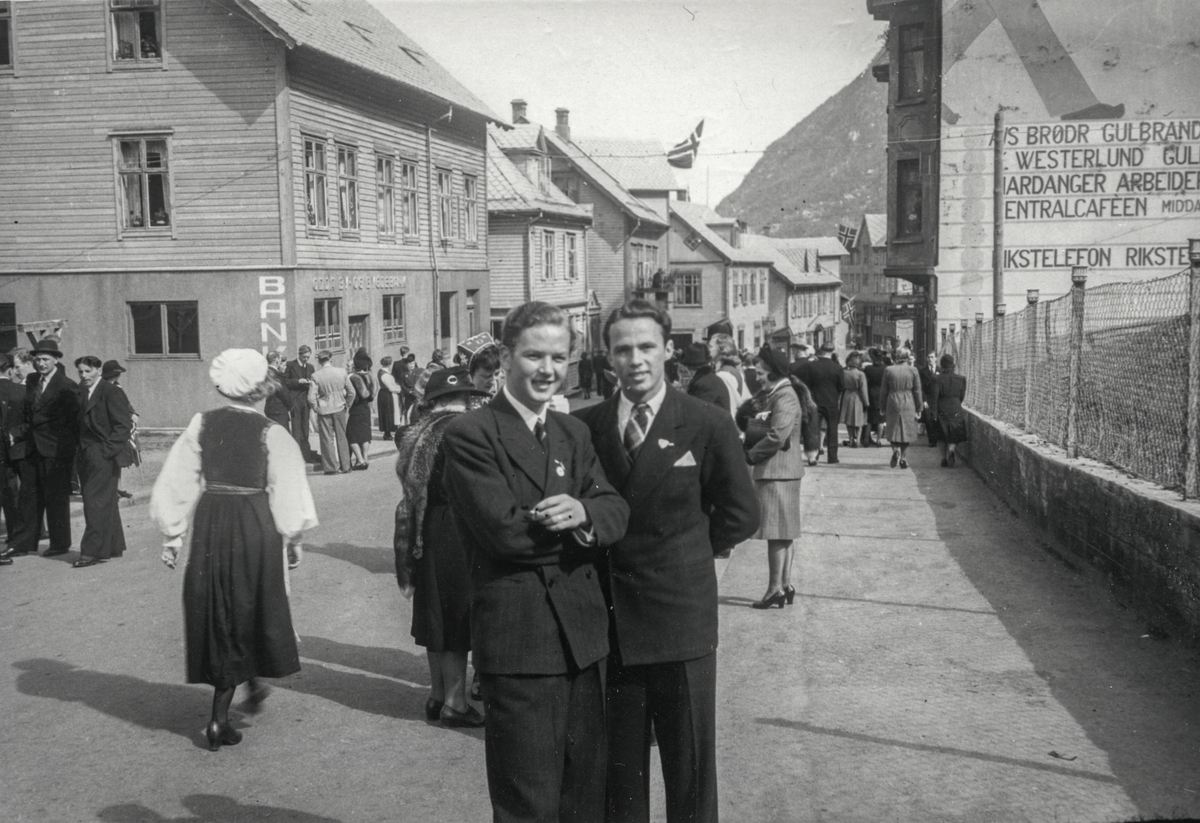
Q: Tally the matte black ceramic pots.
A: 0